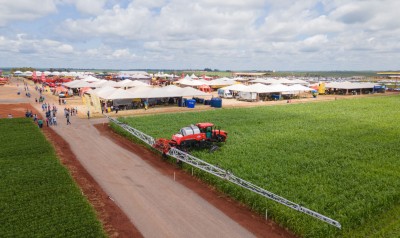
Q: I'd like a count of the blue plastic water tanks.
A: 2